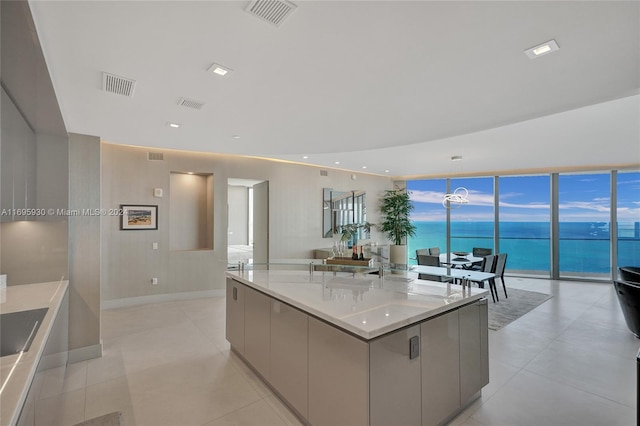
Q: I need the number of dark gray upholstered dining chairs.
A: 6